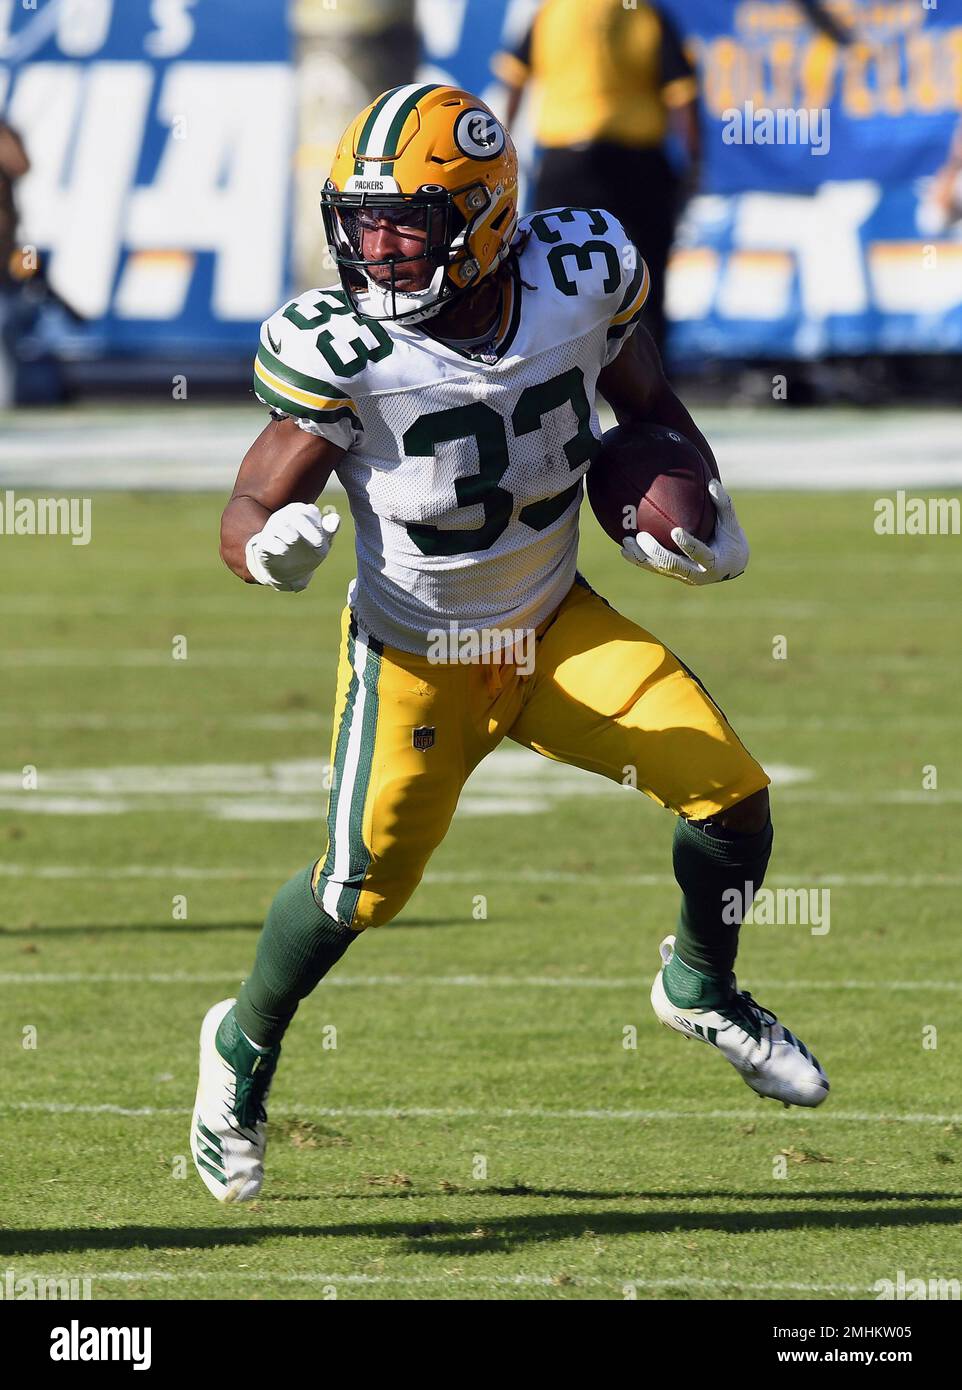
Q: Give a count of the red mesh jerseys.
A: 0